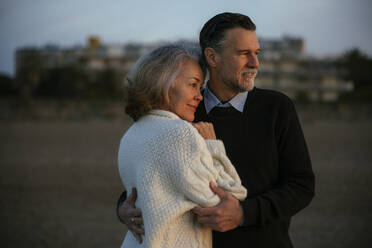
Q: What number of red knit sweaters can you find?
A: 0